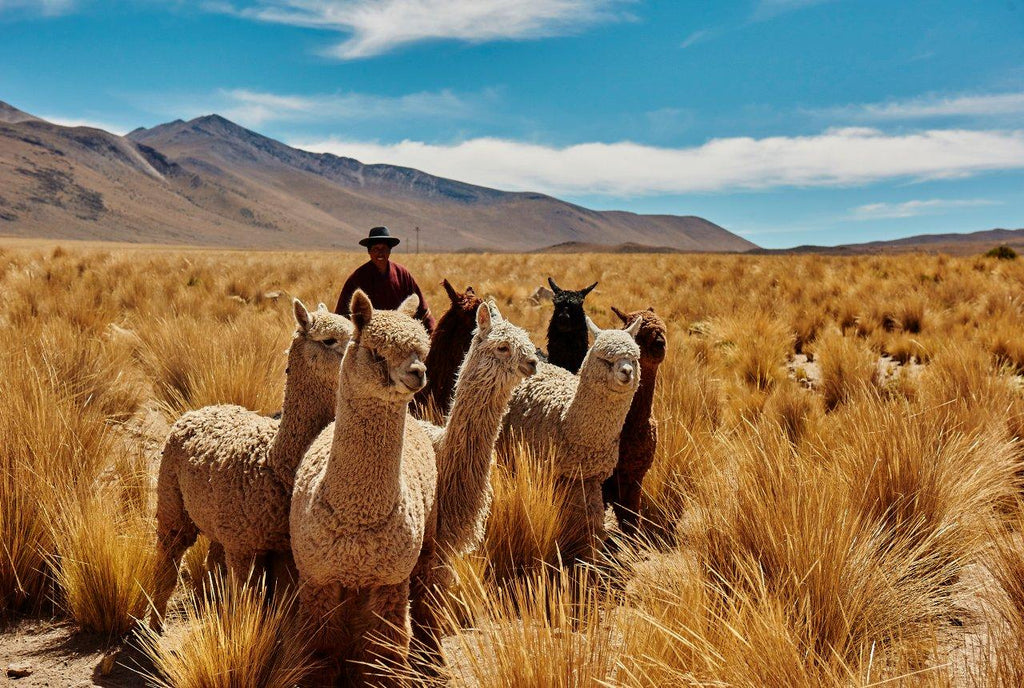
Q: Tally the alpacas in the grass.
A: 7